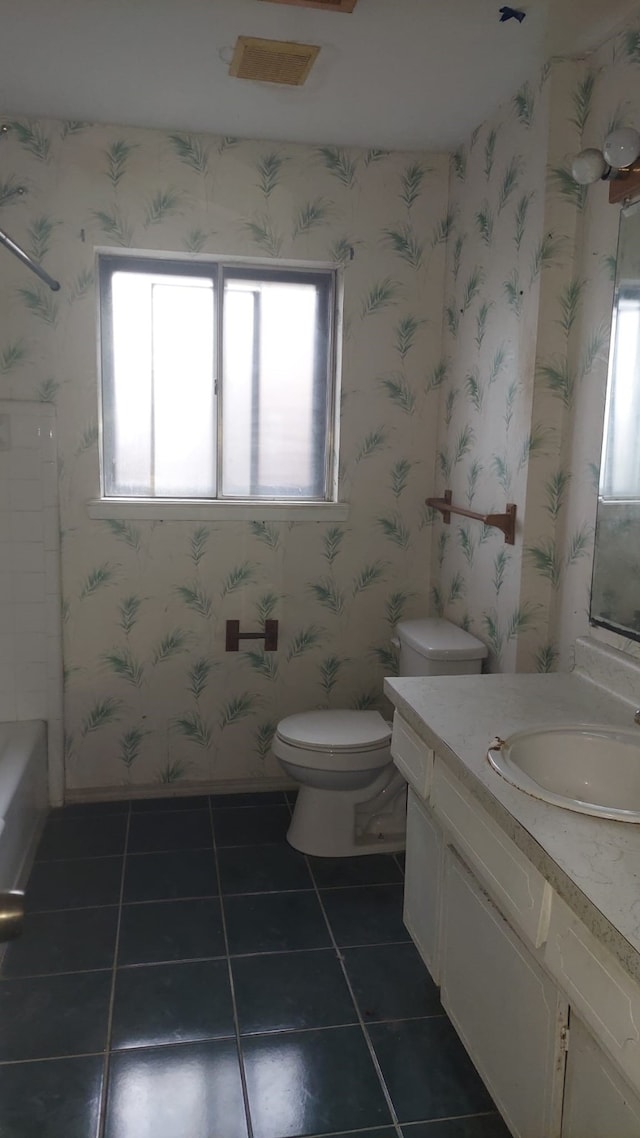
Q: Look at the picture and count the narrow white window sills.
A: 1